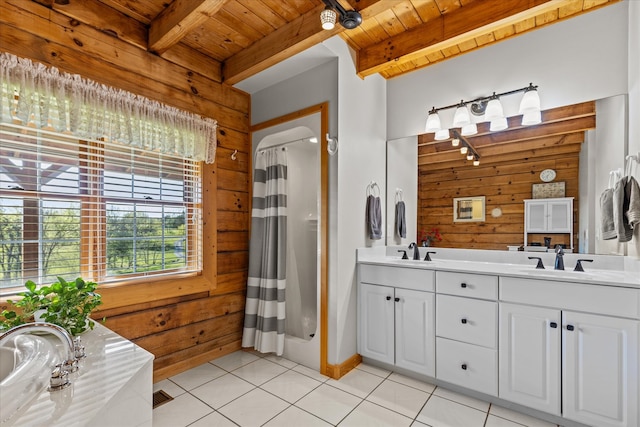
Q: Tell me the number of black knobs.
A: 7